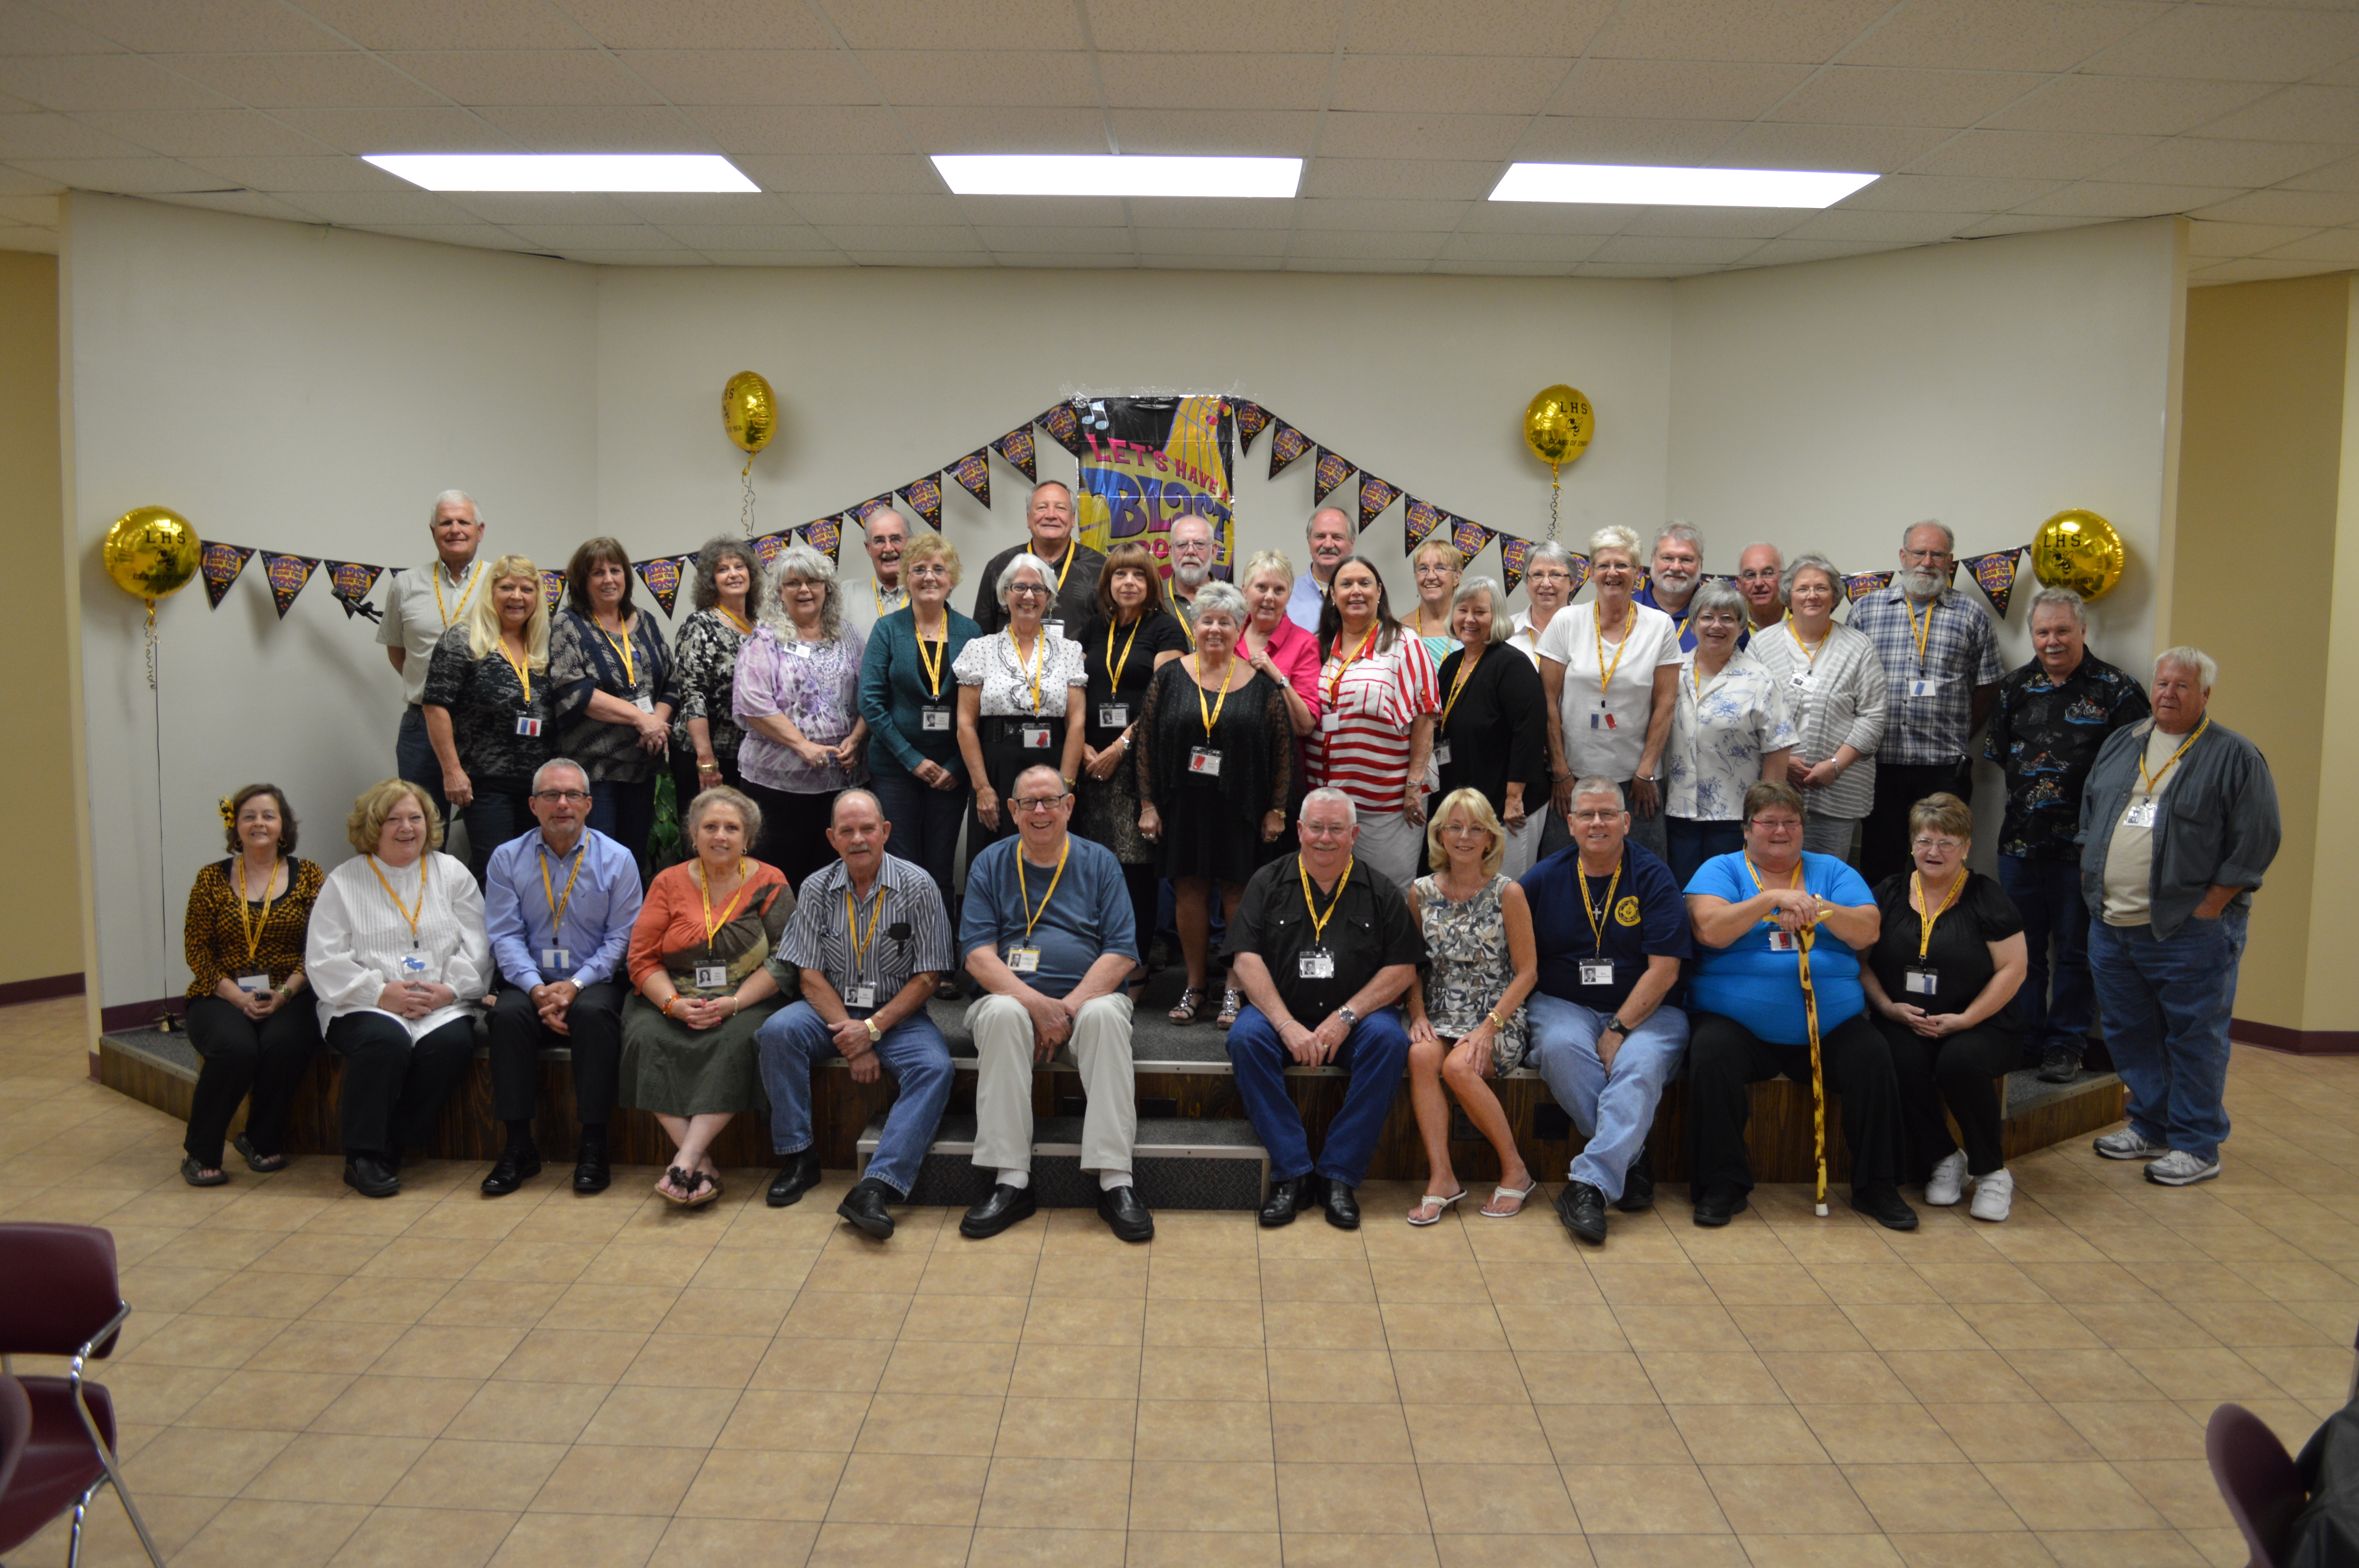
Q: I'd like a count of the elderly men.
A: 15